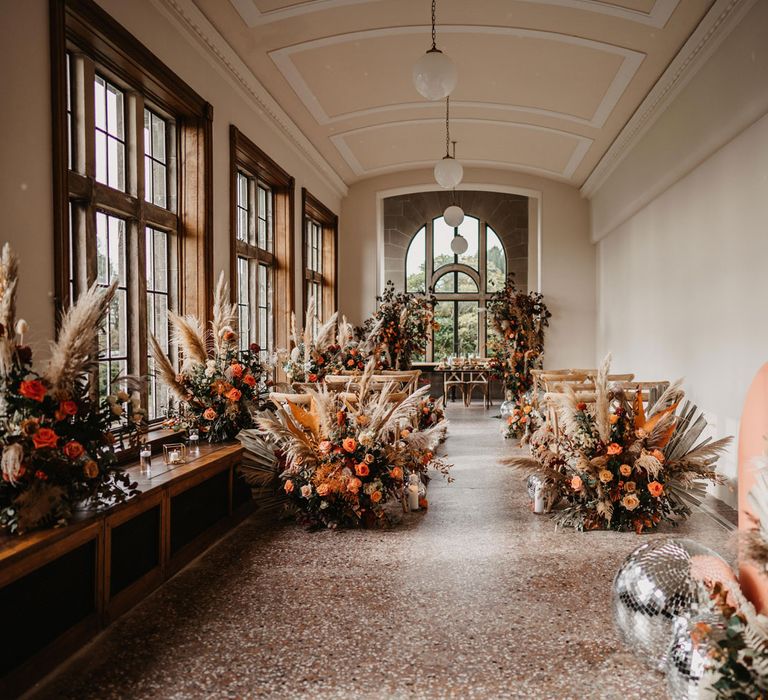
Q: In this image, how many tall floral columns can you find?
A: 2